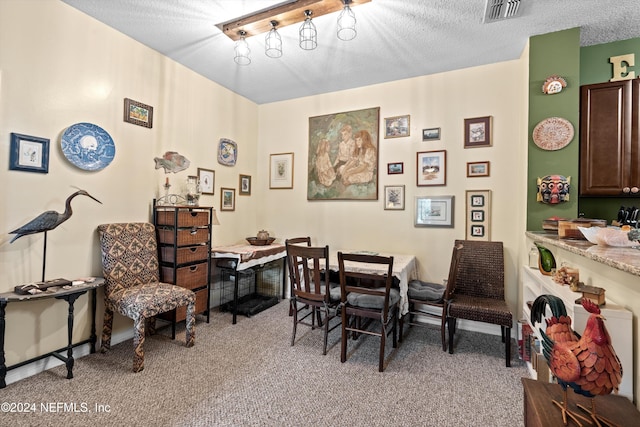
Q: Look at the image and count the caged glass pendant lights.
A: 4